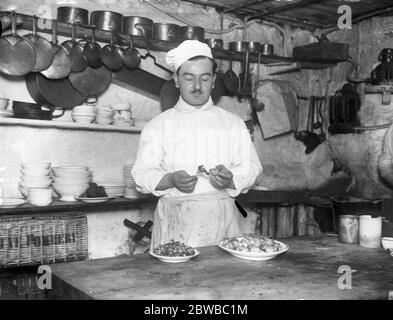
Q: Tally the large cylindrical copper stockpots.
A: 5